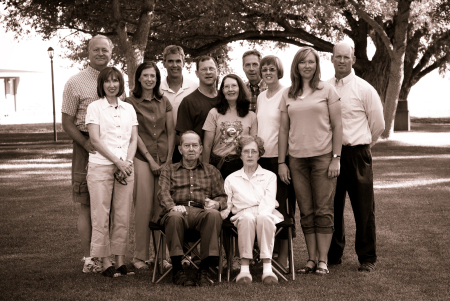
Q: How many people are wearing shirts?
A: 12